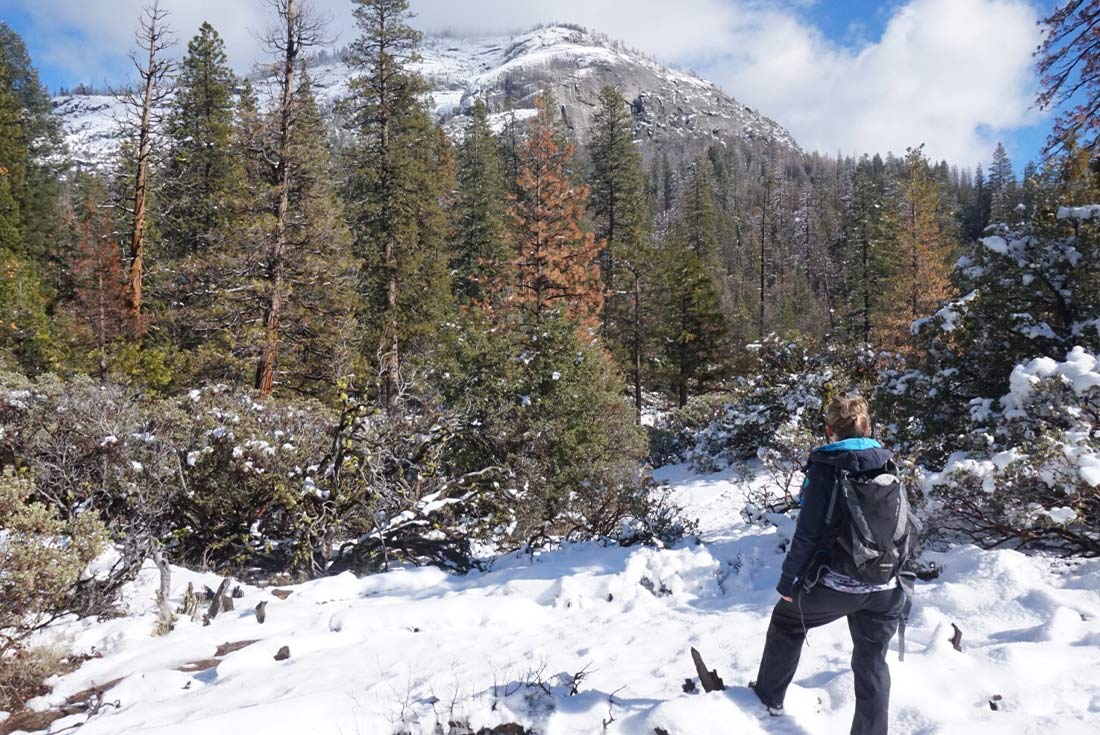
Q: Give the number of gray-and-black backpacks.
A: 1